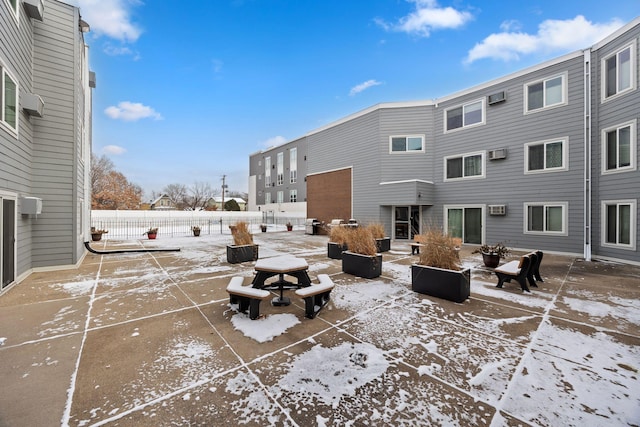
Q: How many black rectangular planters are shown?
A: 5